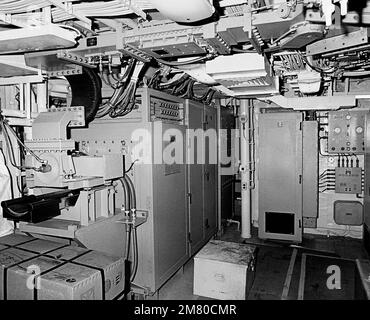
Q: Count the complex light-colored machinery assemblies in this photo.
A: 1